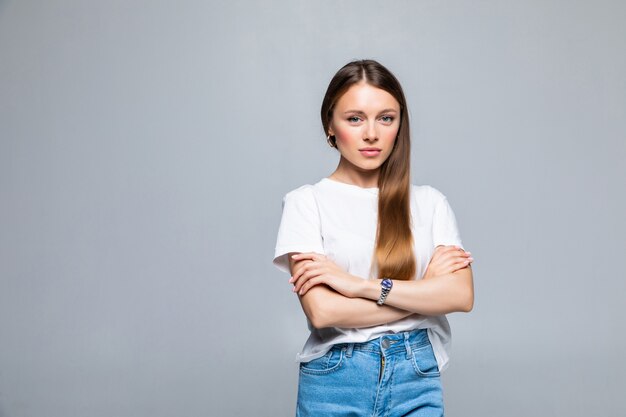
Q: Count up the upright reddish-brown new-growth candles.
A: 0